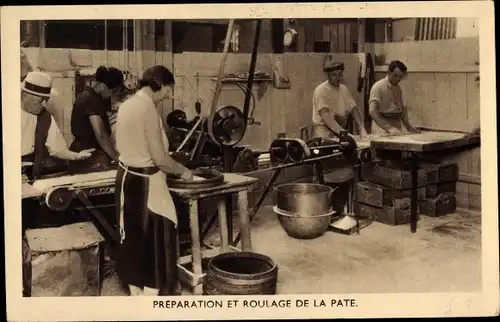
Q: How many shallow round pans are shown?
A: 1